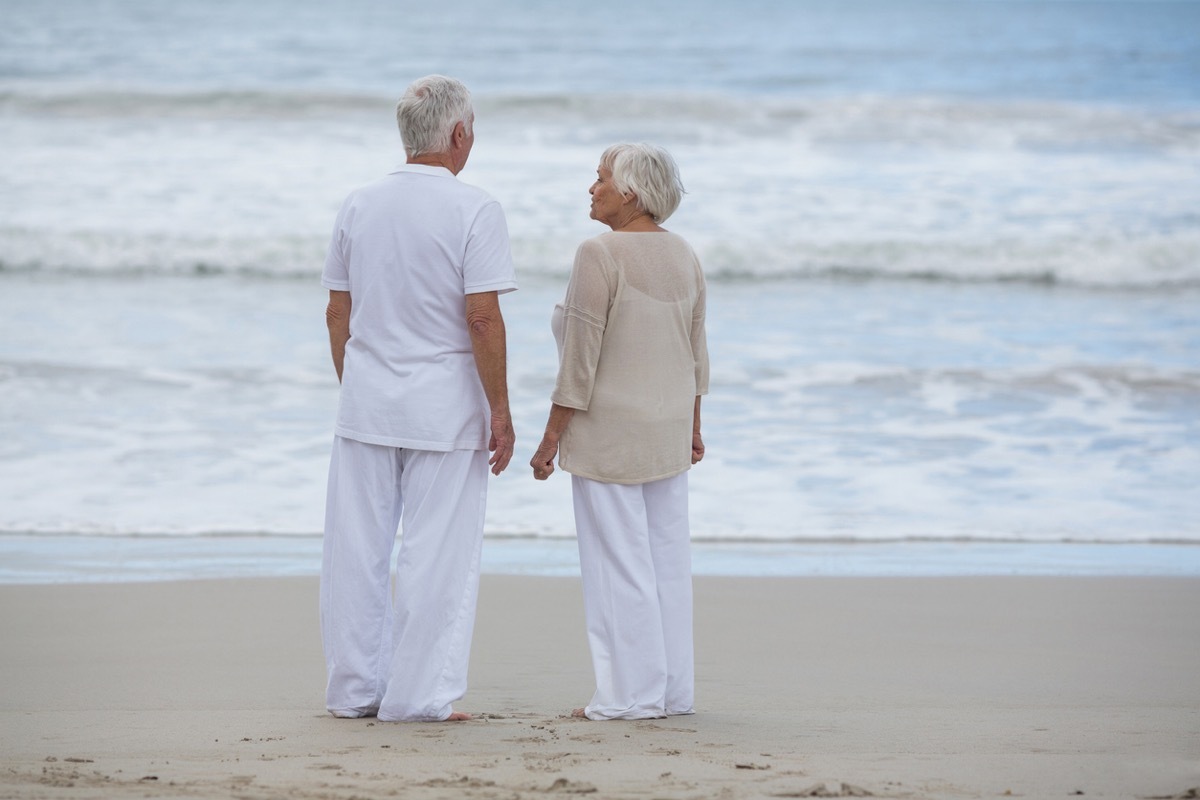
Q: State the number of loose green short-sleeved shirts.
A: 0